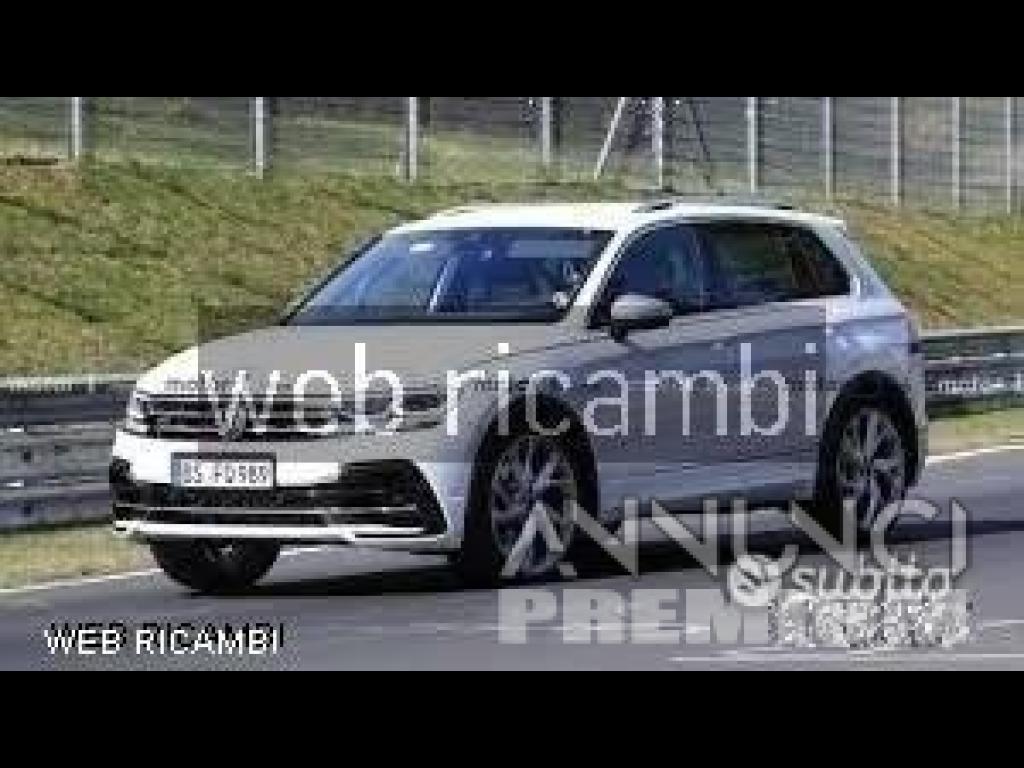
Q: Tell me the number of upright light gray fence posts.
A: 10